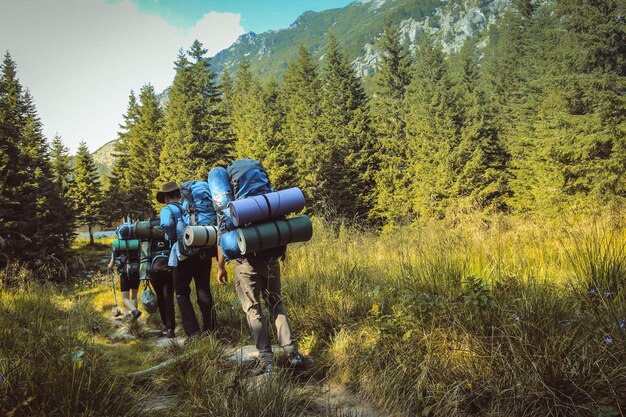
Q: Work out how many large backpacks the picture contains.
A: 4